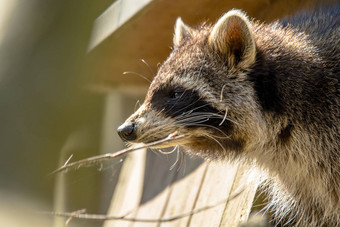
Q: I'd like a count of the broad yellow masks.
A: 0